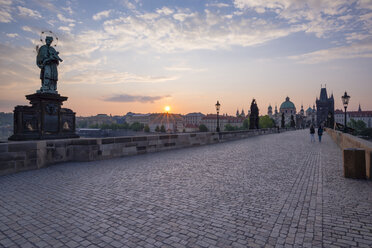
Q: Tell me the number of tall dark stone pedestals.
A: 1